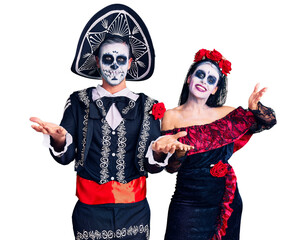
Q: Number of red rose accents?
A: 5